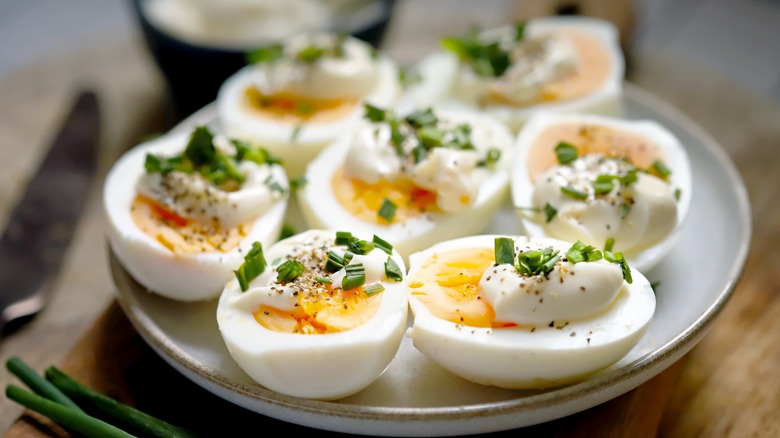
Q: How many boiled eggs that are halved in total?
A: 7